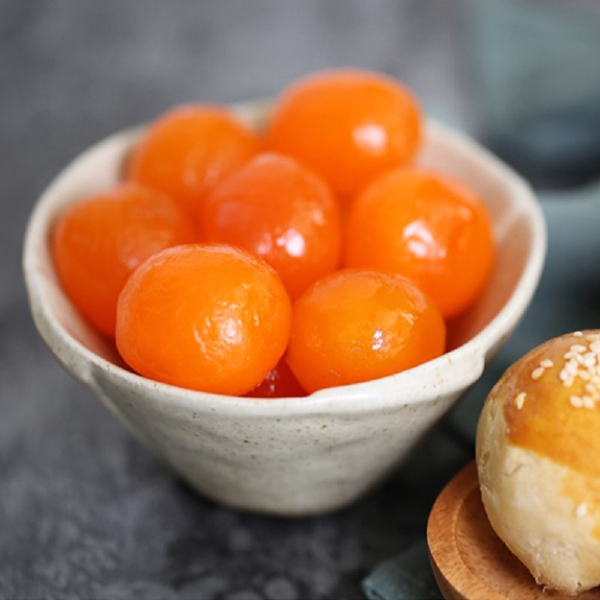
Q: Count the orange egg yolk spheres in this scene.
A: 7